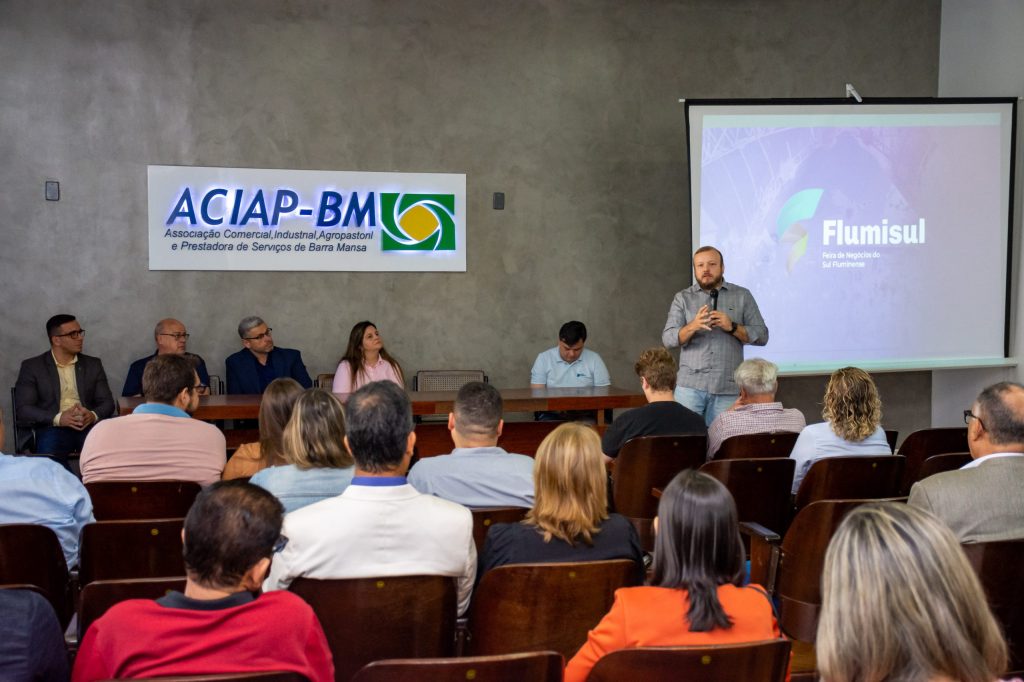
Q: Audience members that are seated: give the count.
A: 15